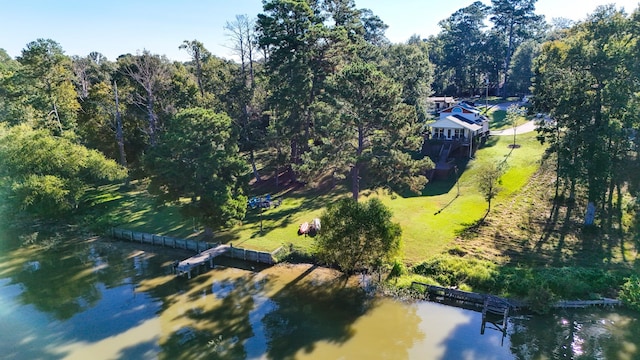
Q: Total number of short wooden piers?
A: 2